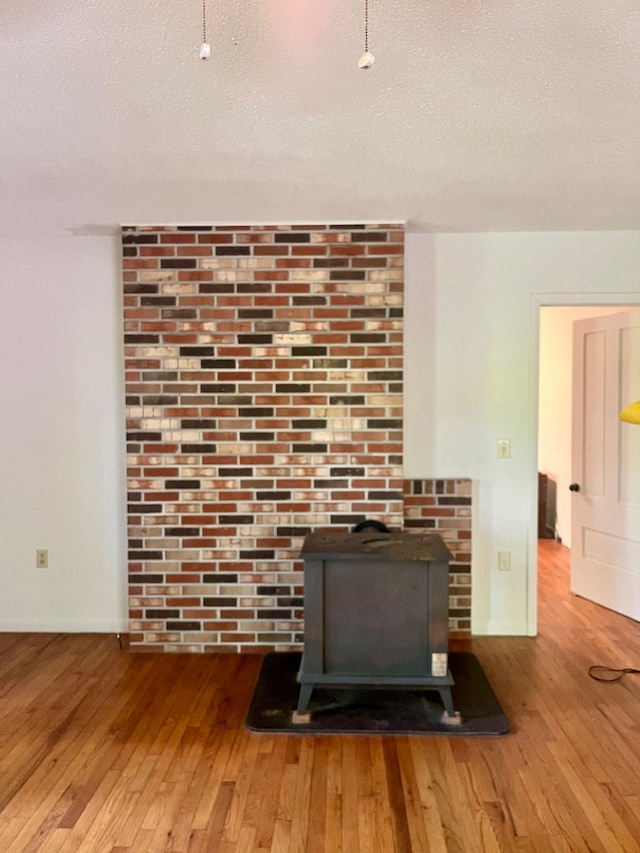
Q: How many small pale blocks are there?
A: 2